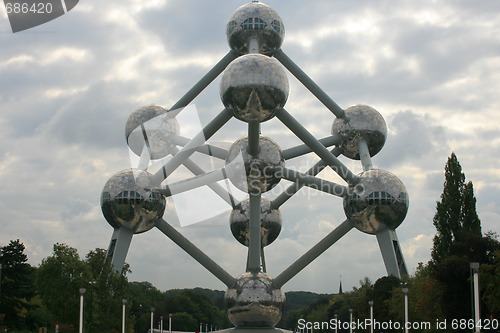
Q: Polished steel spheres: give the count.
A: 9